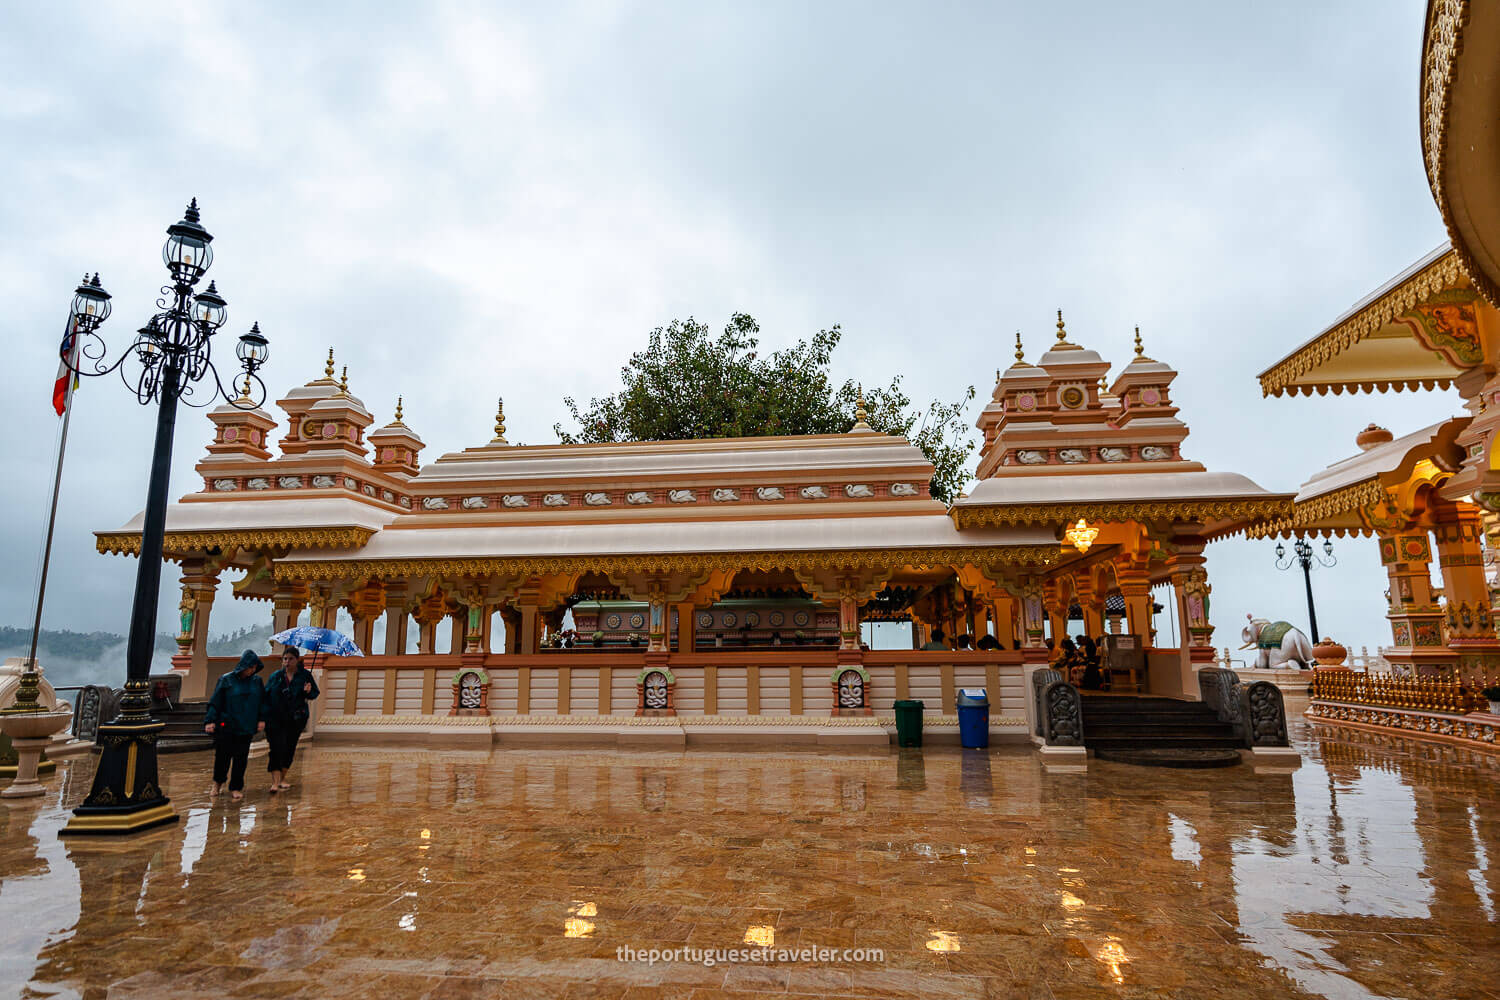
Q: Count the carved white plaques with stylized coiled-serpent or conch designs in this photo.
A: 3